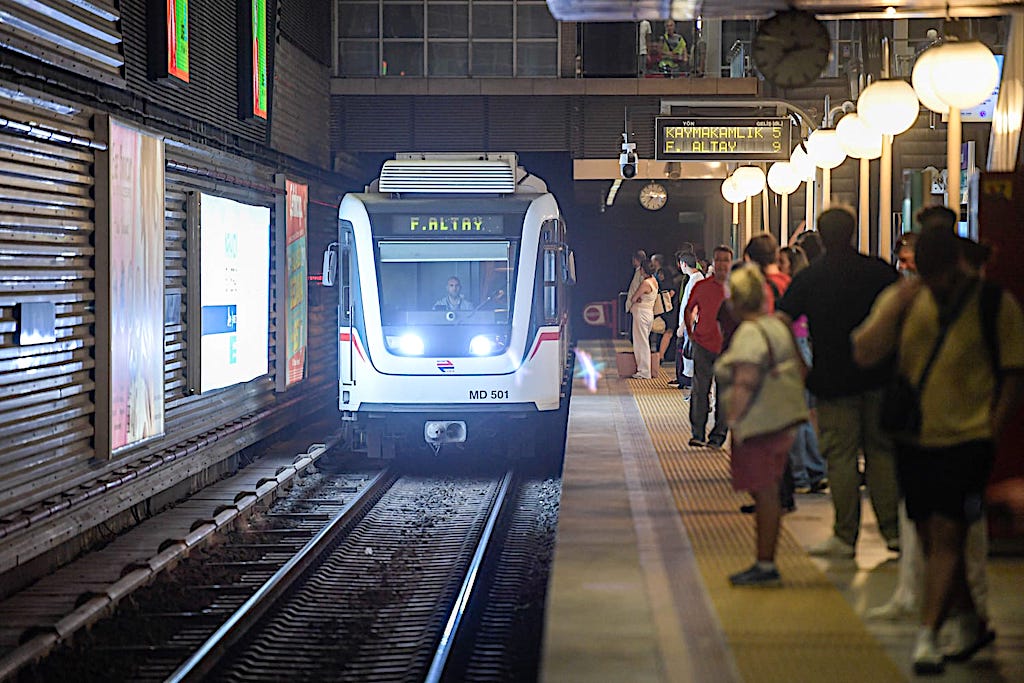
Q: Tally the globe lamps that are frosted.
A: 9